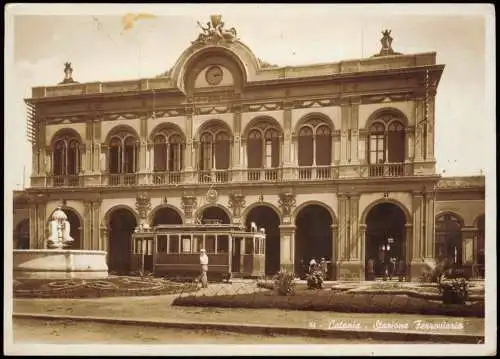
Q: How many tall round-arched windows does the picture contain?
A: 7